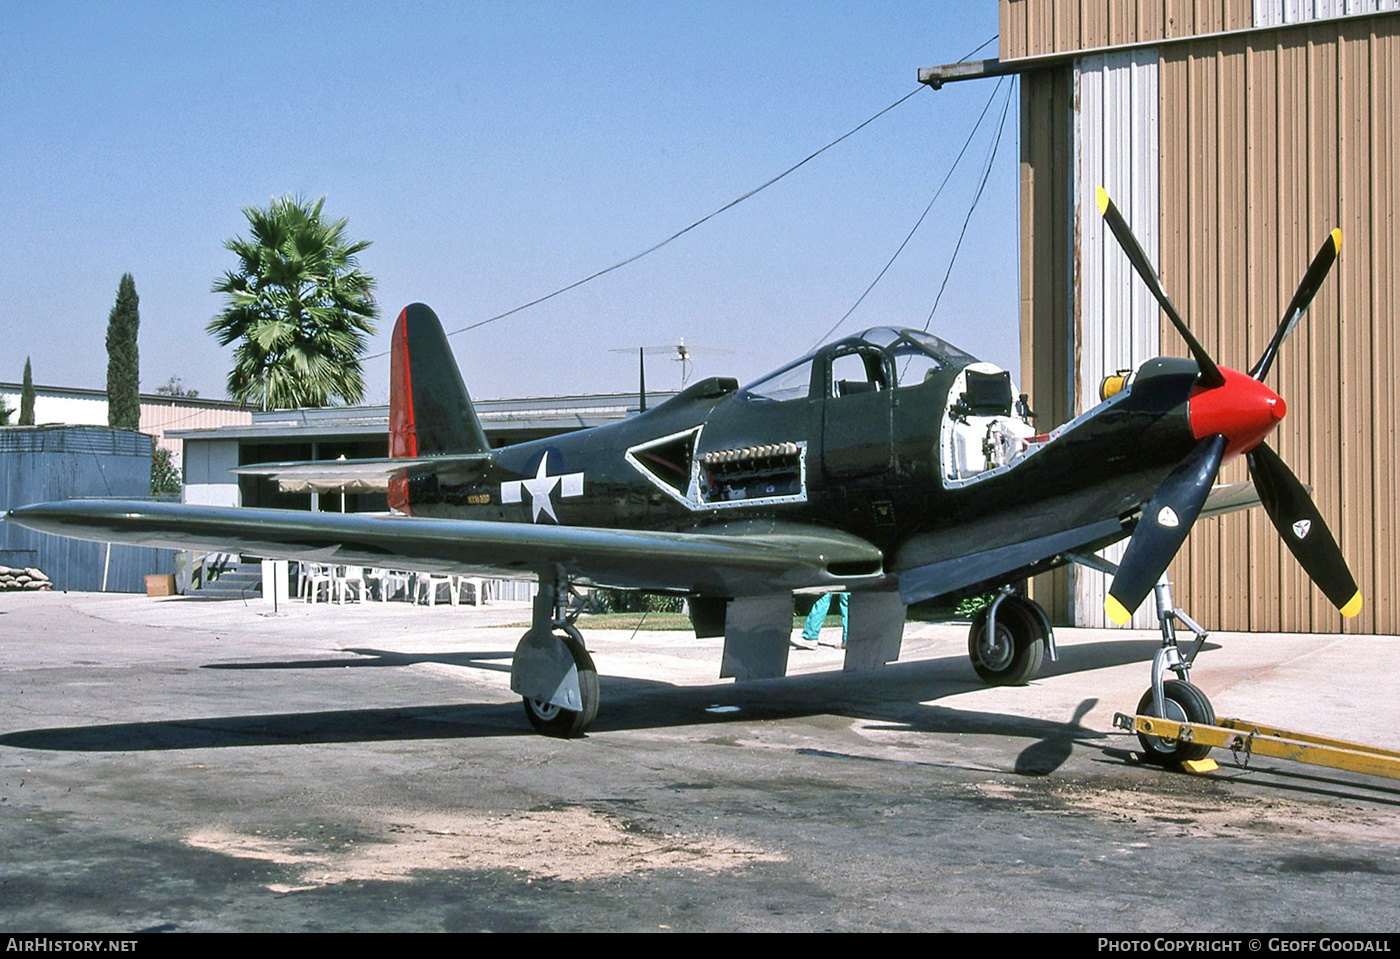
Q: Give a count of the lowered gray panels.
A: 2